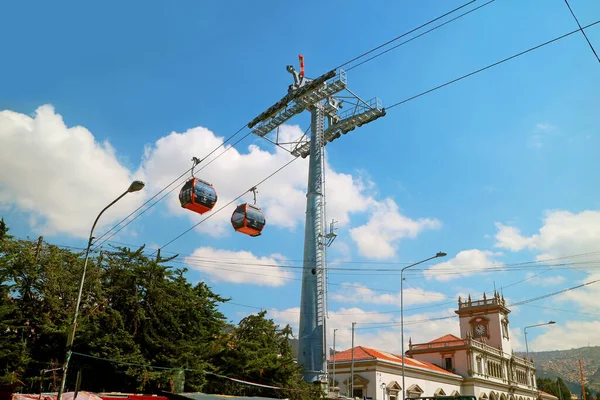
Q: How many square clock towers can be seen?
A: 1